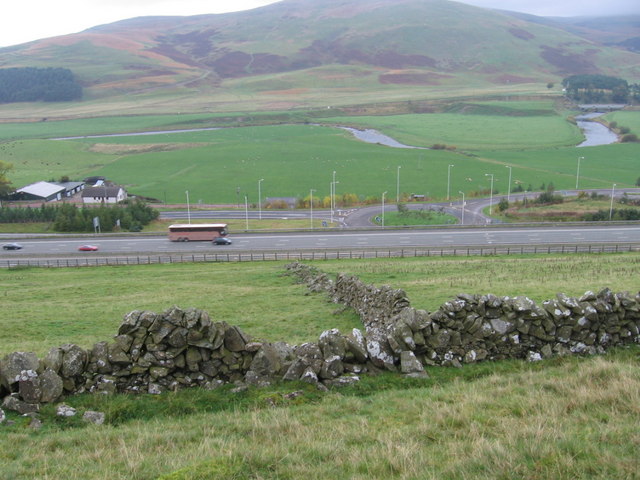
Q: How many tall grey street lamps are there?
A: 14